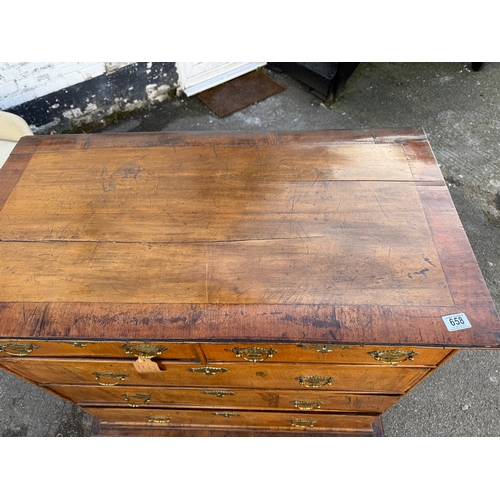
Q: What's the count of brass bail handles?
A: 10